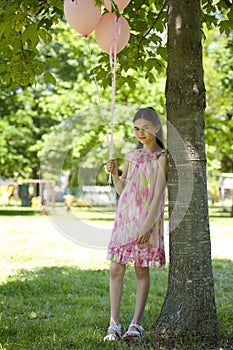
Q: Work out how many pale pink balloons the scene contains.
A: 3